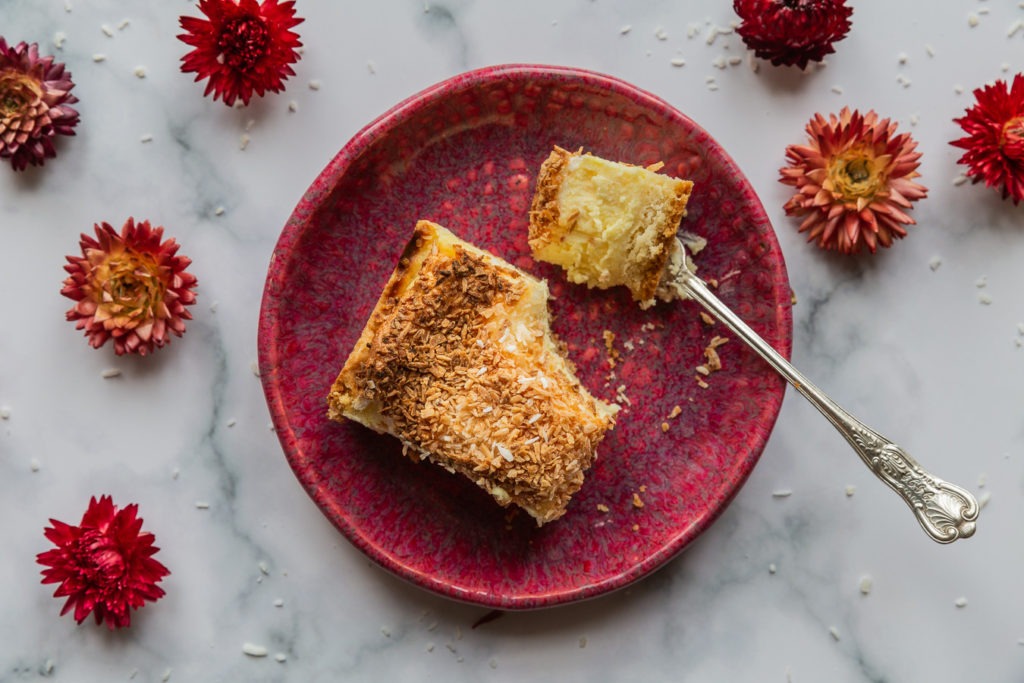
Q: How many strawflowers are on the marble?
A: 7